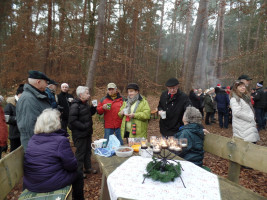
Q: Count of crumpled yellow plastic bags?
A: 0